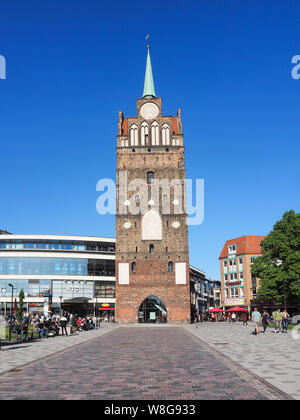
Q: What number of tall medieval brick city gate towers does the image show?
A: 1